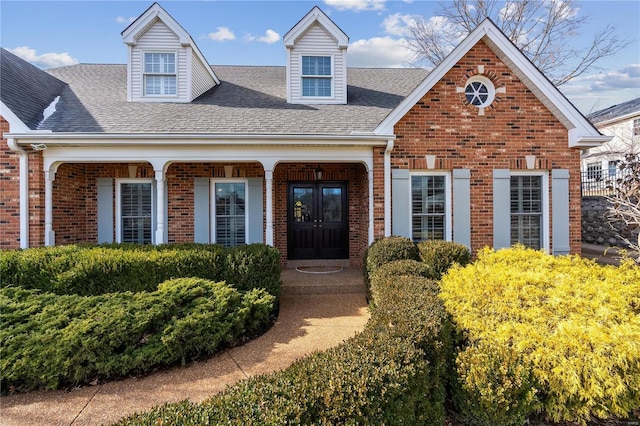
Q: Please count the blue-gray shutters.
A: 8